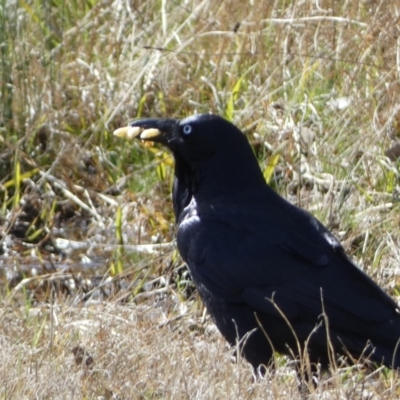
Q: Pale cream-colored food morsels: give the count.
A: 3